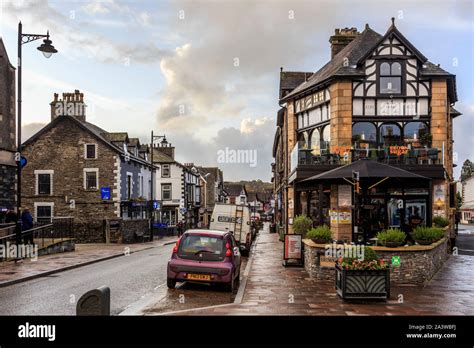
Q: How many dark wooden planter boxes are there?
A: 1